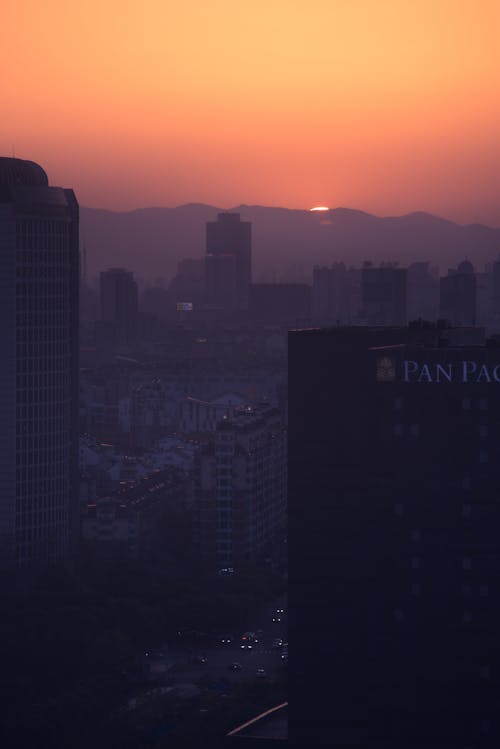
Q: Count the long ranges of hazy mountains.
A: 1